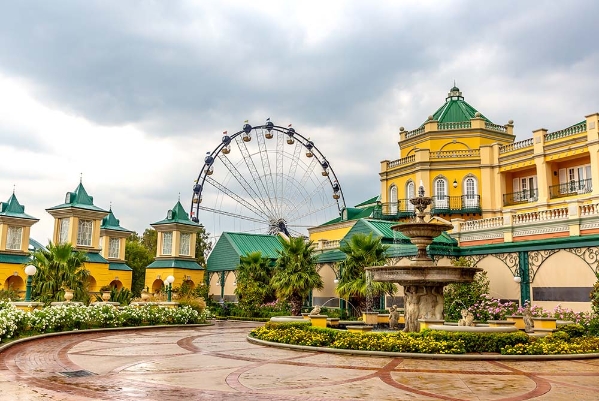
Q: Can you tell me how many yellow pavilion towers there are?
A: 4